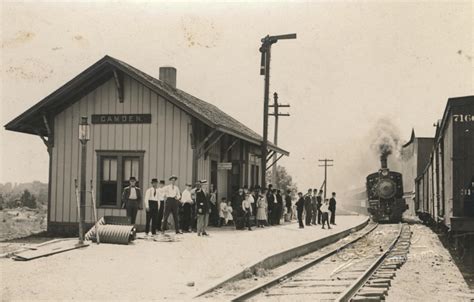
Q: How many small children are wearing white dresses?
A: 2